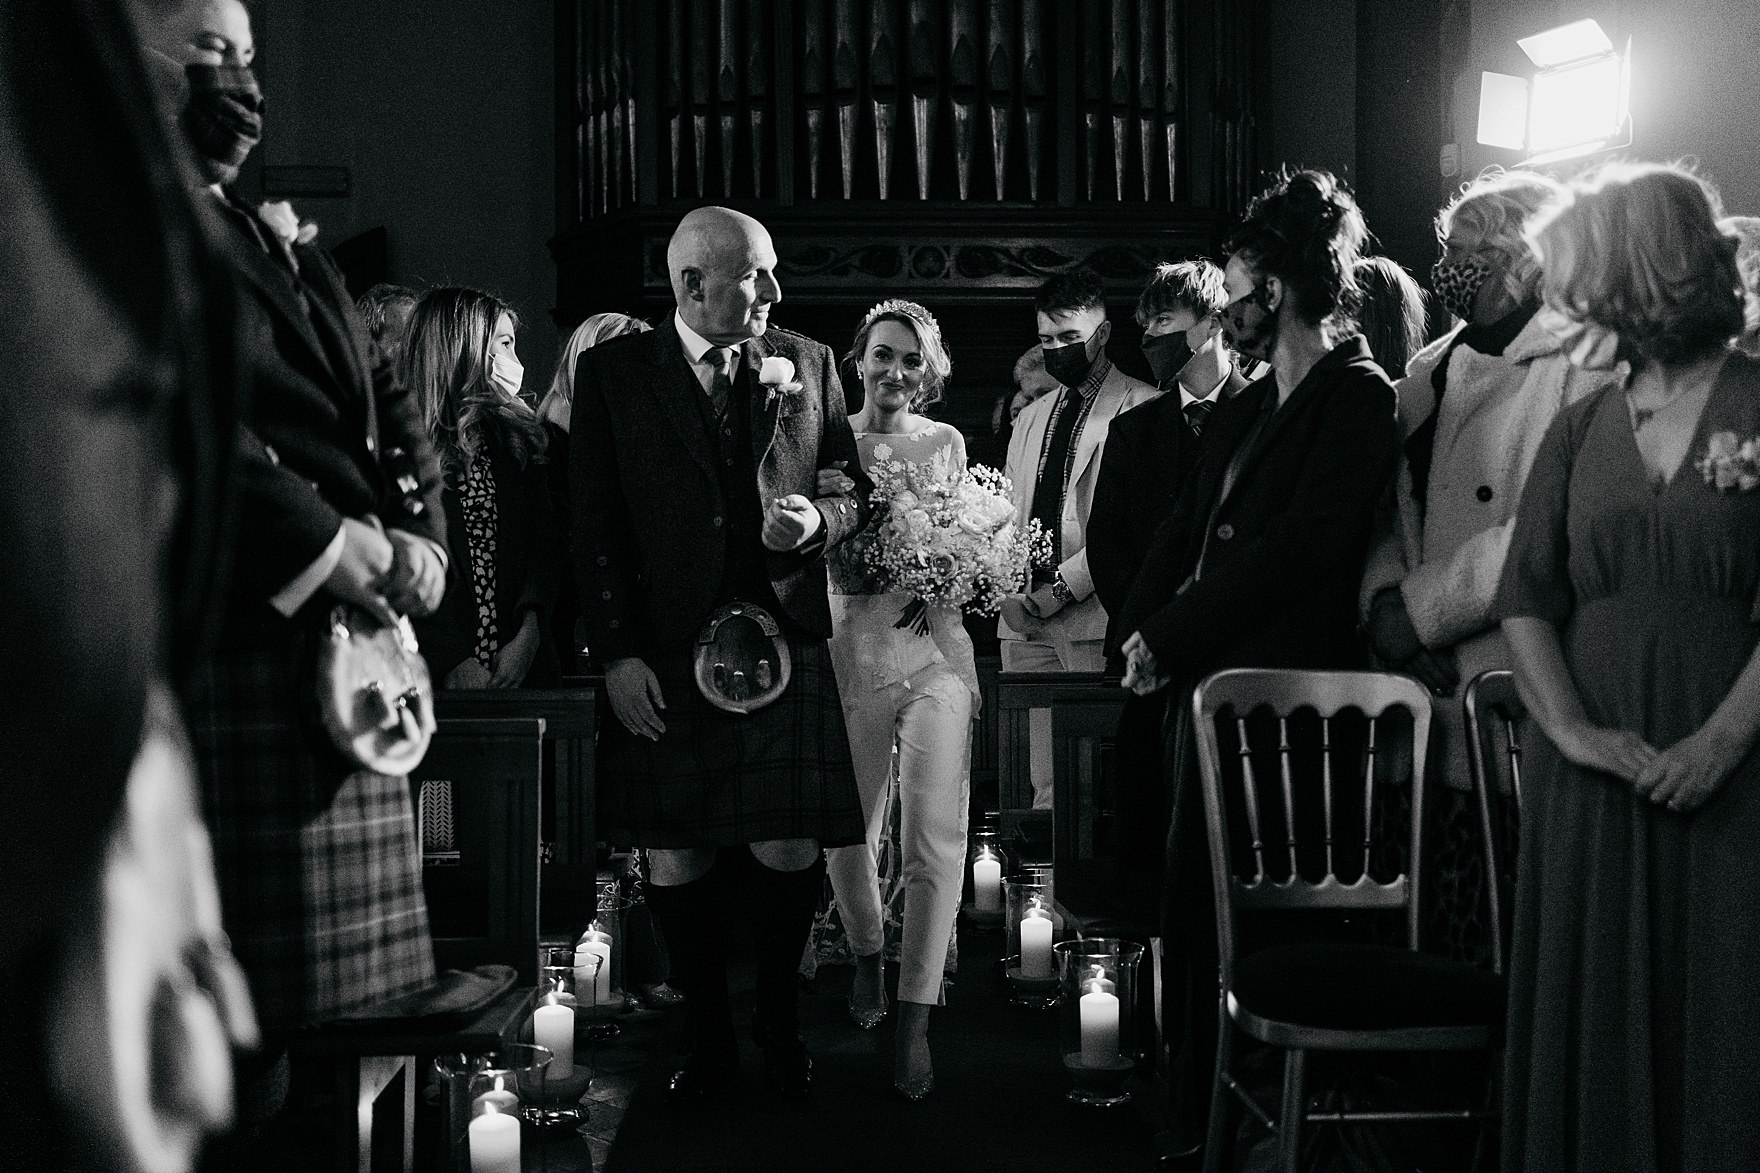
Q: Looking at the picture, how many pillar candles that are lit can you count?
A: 6